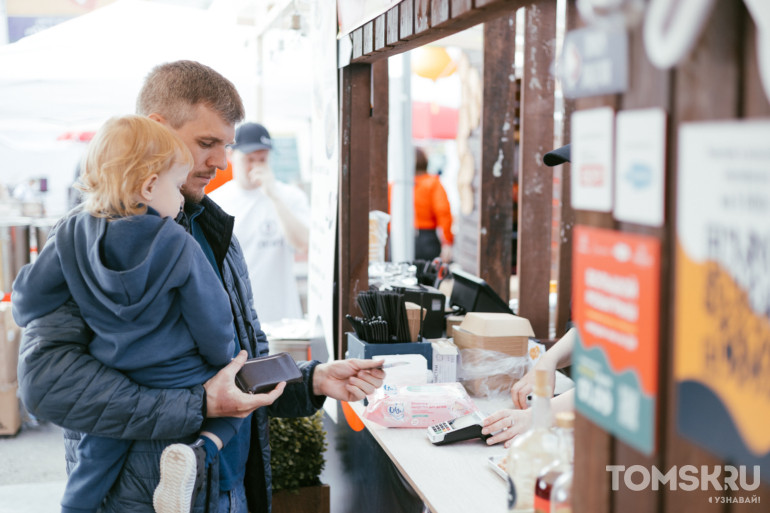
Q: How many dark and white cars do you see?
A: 0